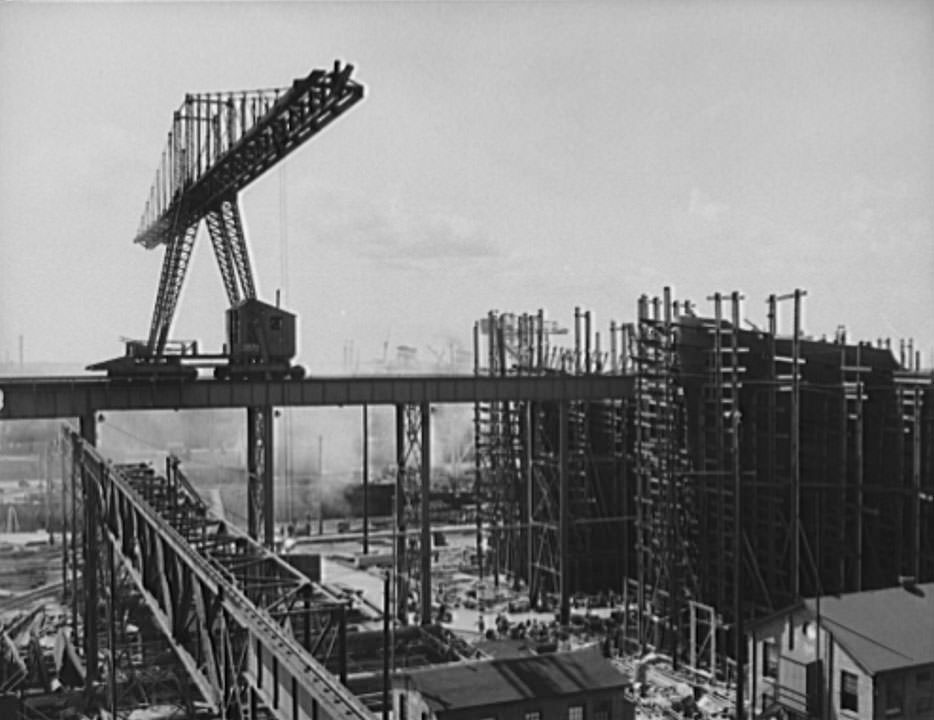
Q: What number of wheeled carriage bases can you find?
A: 2